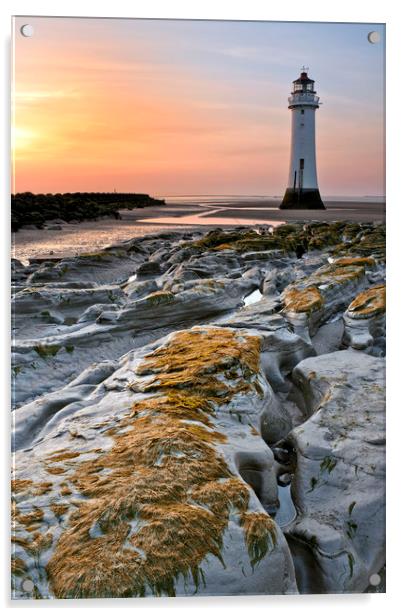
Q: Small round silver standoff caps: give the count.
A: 4